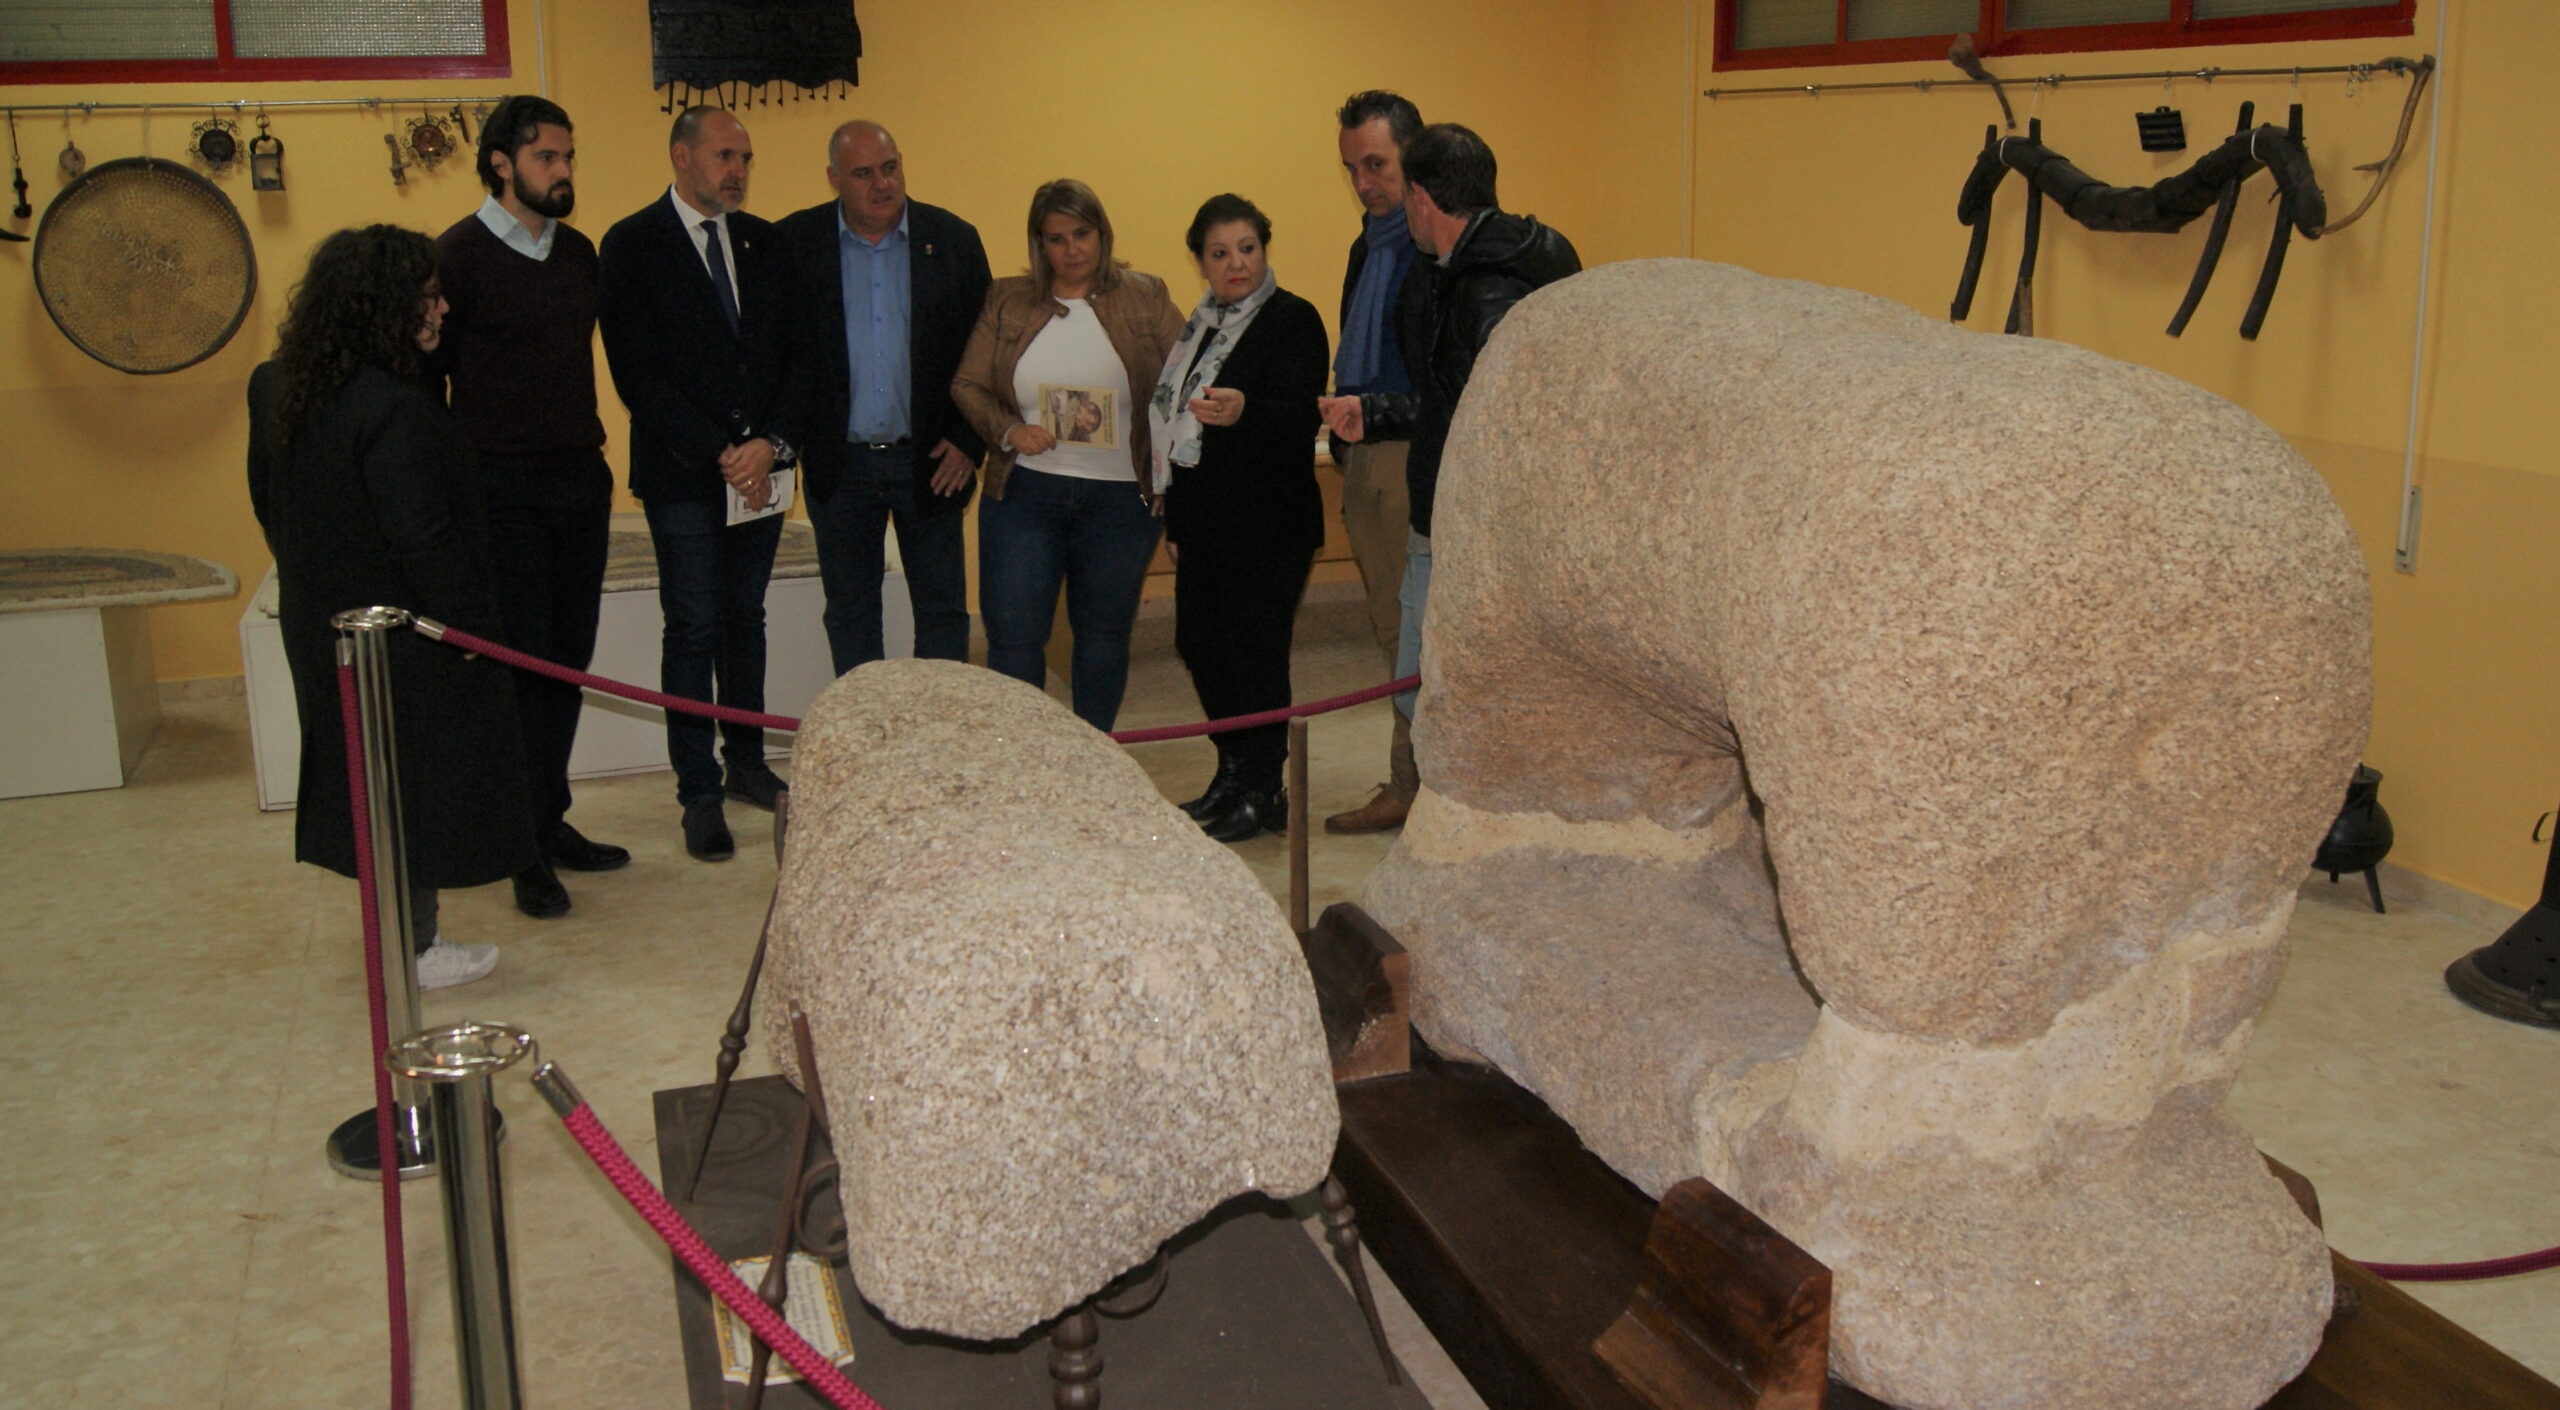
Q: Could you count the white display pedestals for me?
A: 2